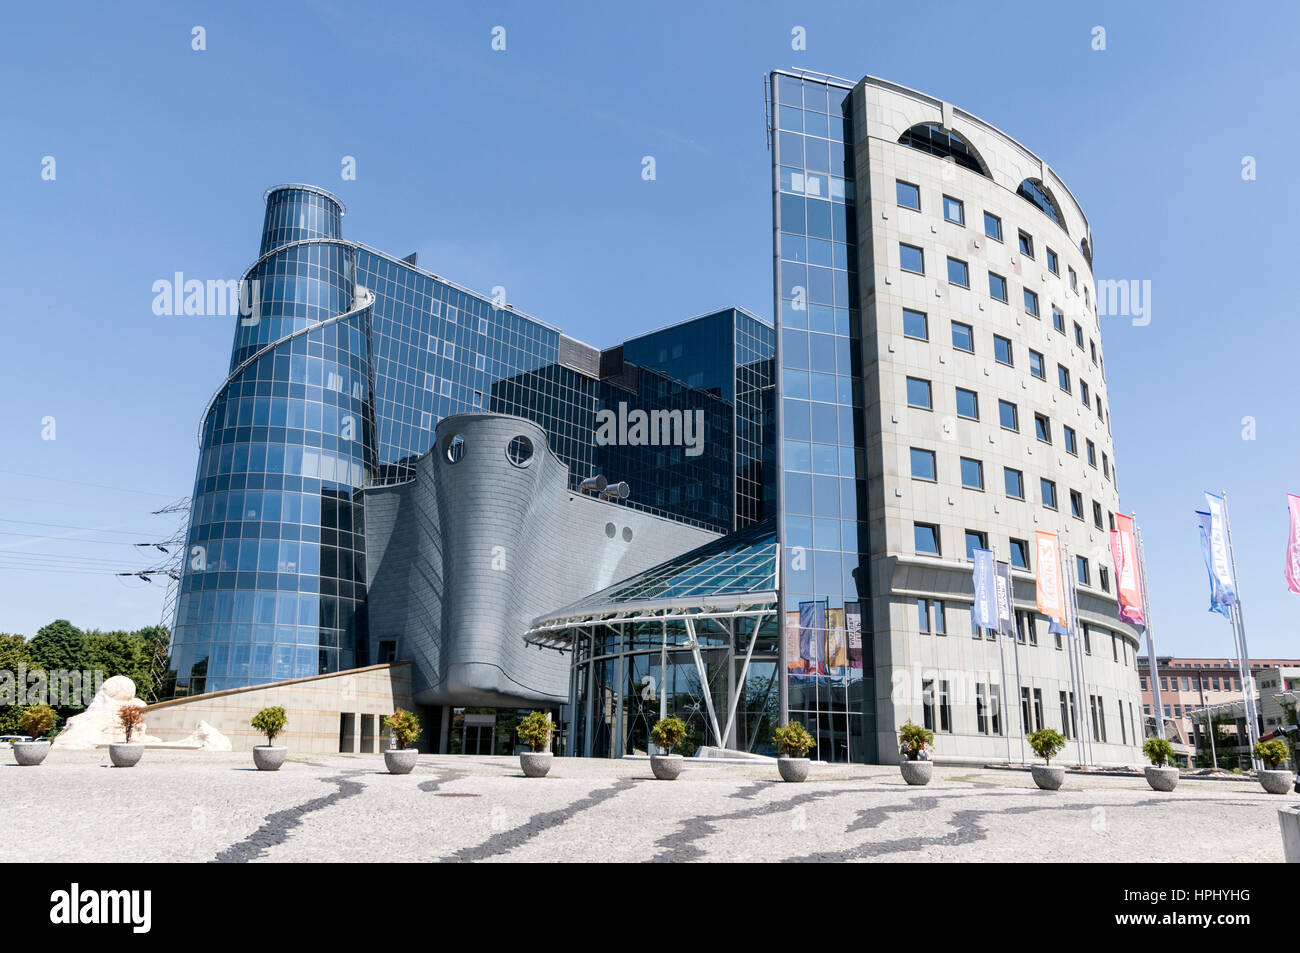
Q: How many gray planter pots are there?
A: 11